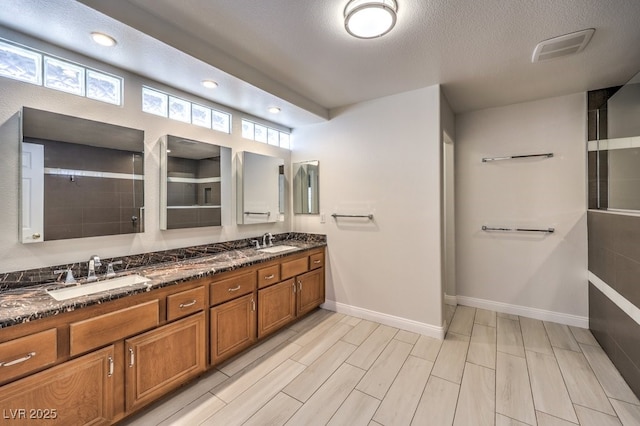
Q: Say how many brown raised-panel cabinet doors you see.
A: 5